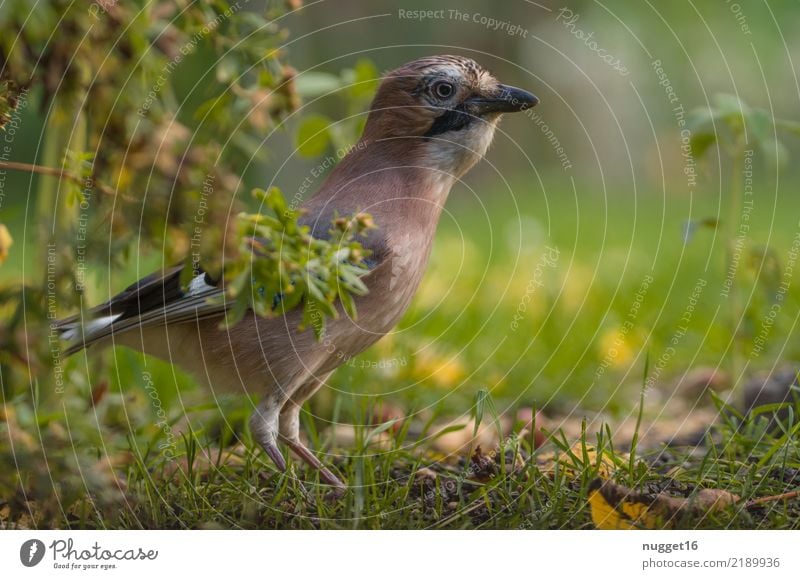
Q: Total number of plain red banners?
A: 0